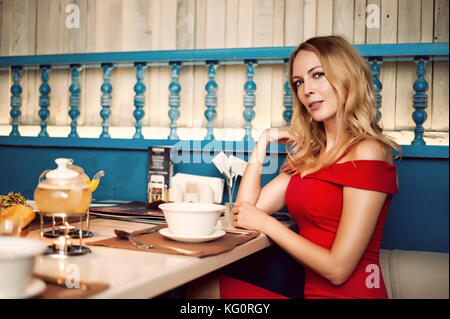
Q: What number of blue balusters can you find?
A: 11